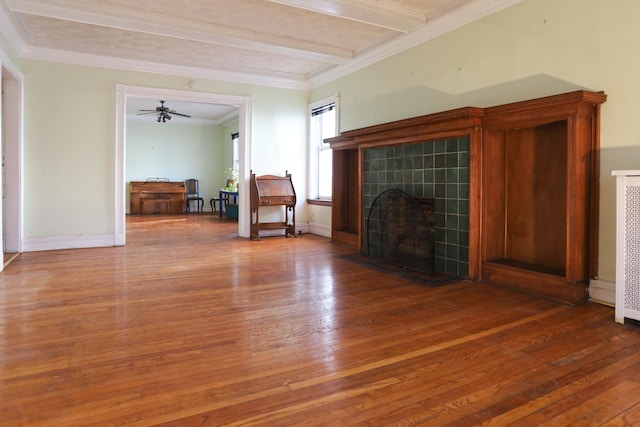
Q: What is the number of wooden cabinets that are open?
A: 2